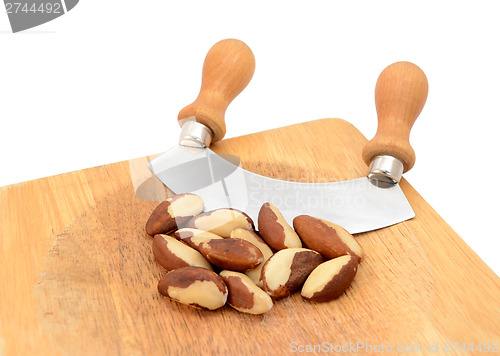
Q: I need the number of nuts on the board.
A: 12